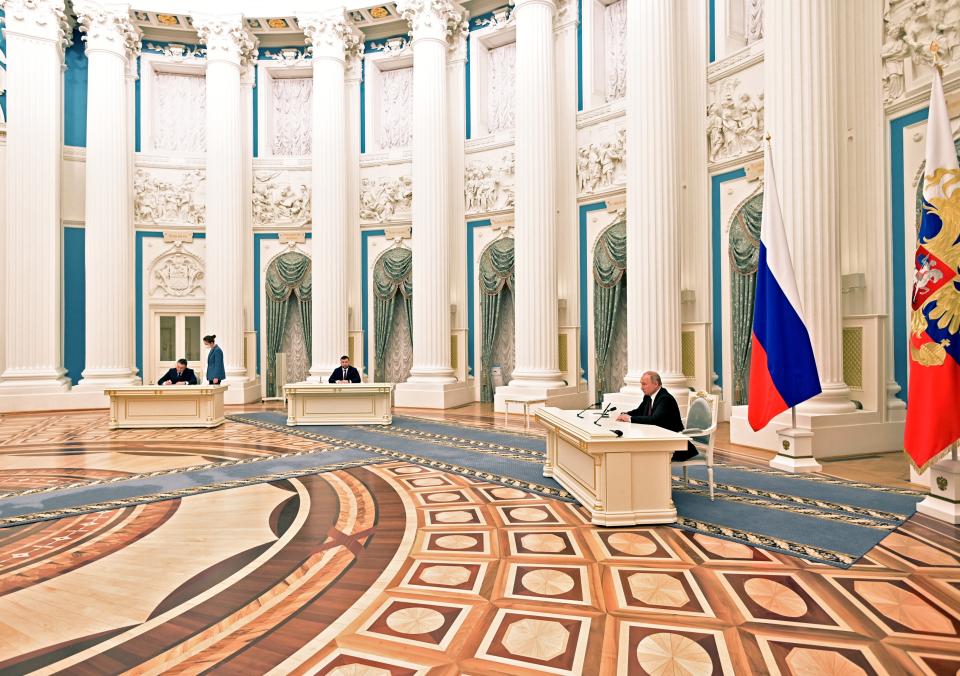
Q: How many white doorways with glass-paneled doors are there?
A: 1